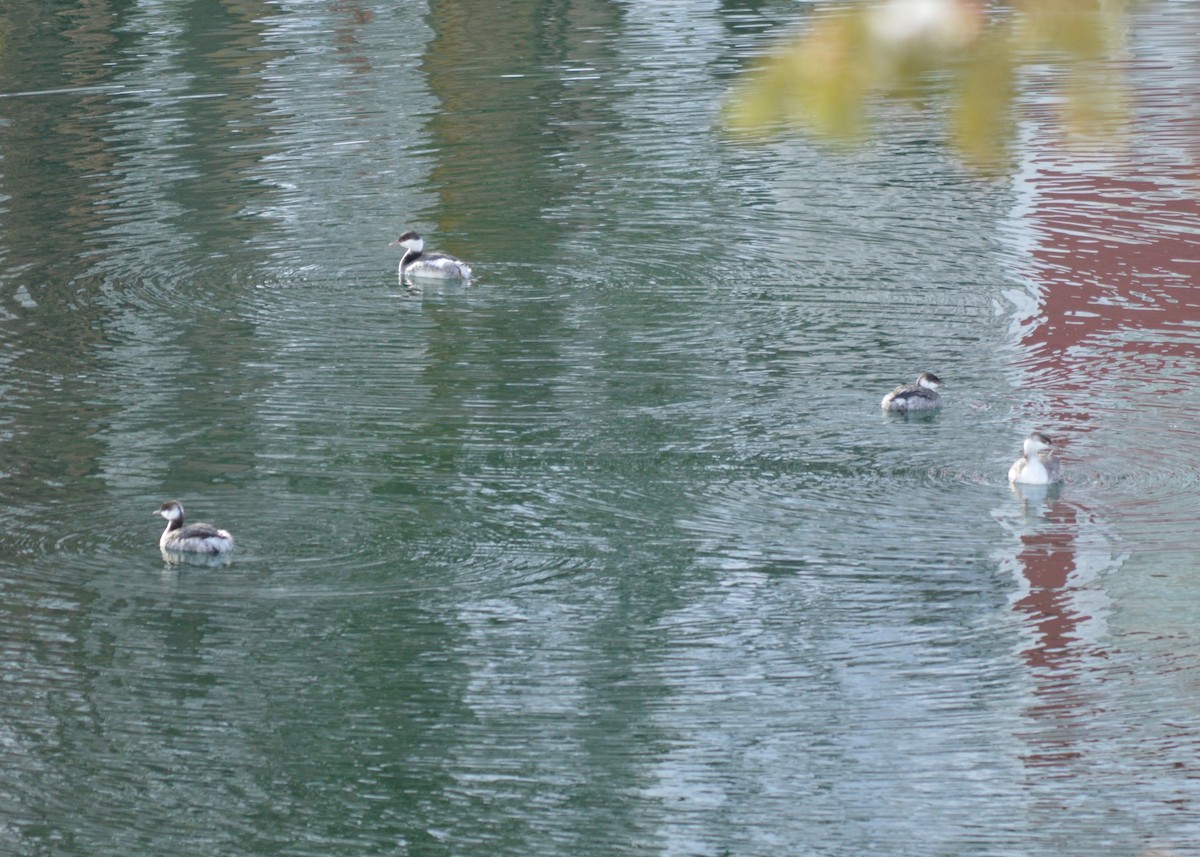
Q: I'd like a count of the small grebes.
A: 4